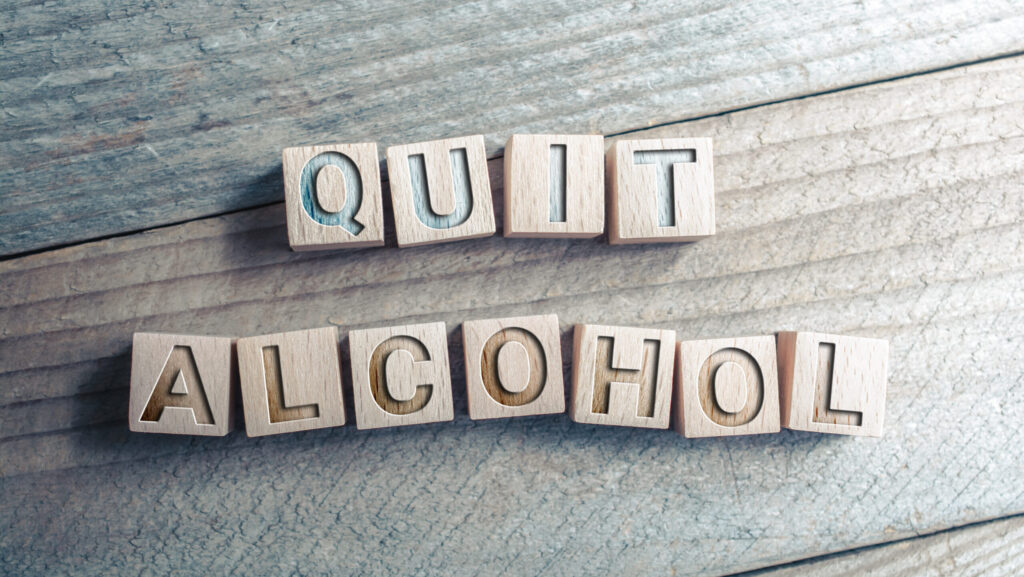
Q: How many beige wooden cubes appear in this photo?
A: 11